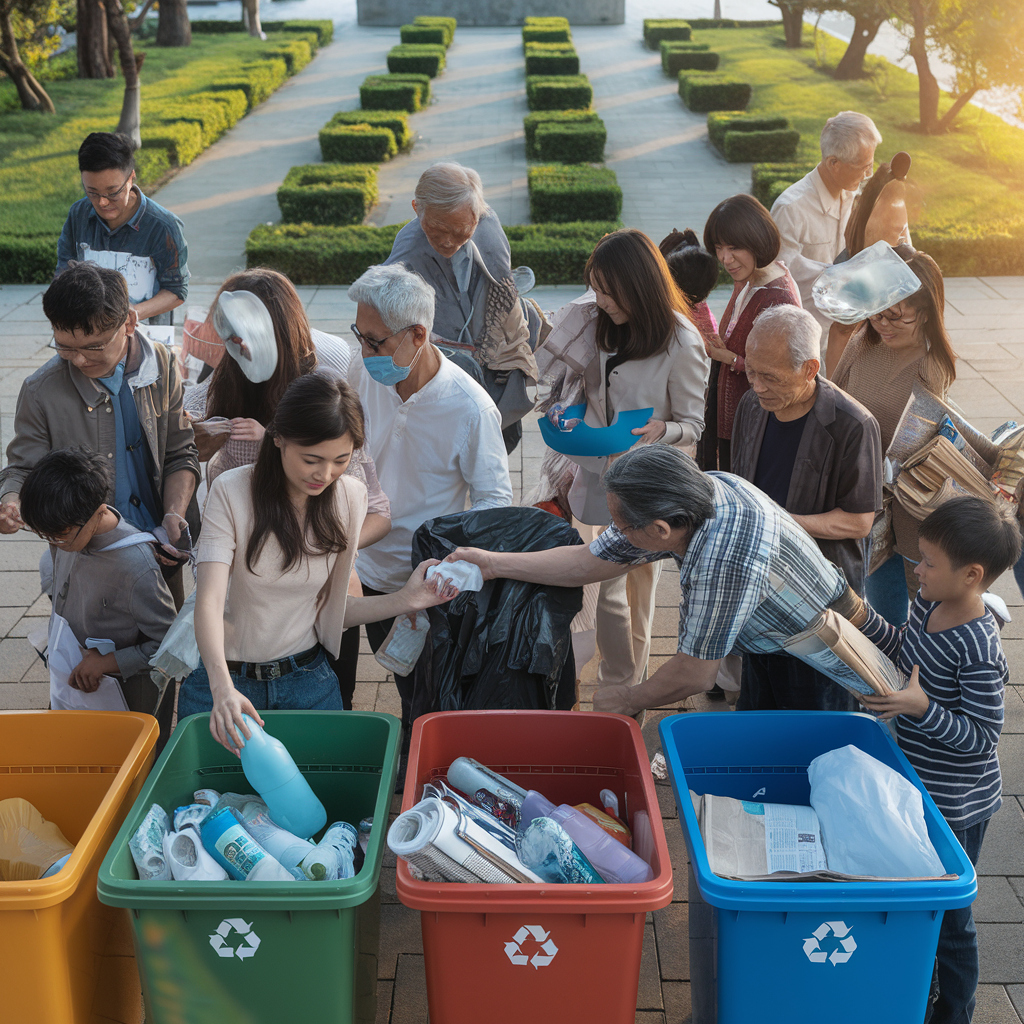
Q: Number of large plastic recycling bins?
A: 4